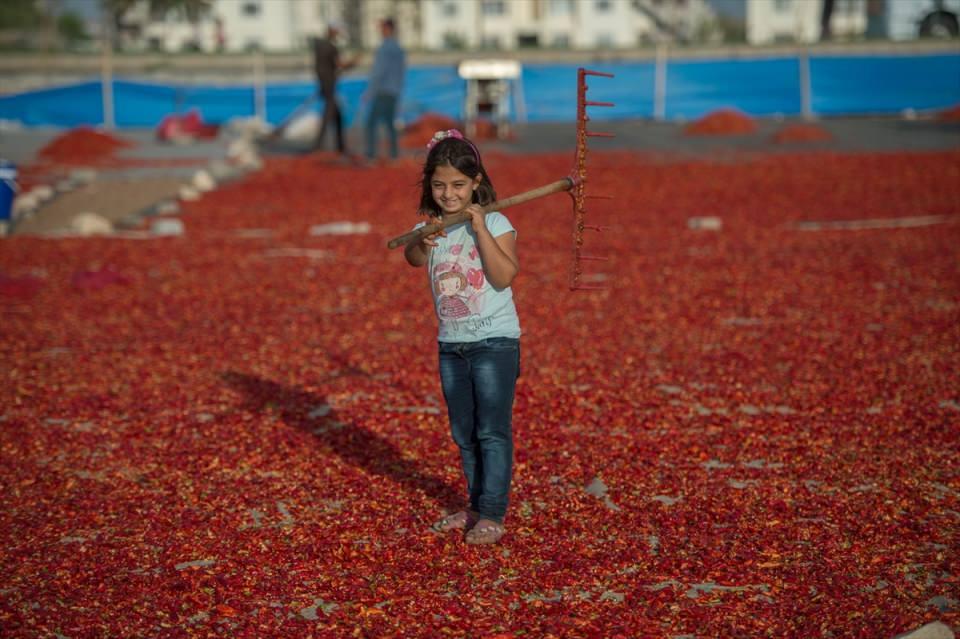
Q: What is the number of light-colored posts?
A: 4